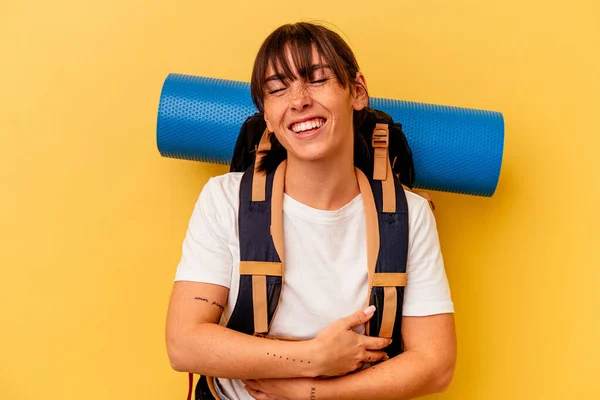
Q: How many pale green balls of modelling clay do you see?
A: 0